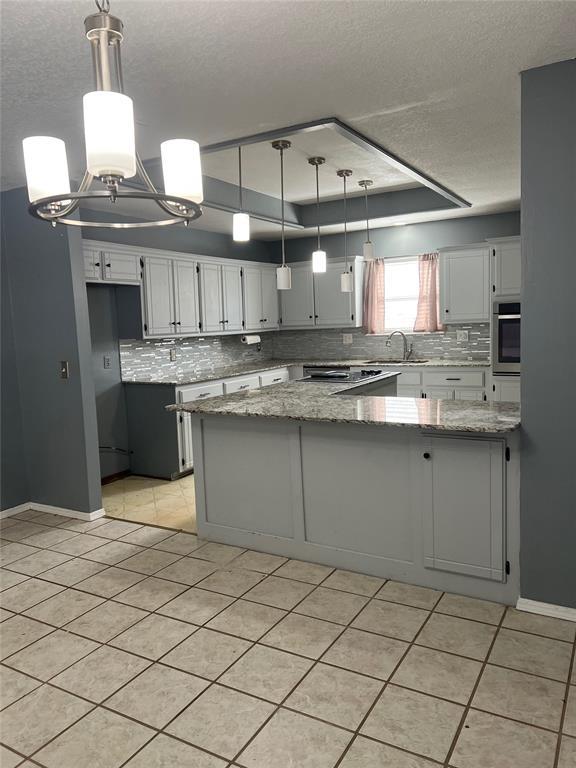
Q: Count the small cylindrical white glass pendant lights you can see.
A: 5